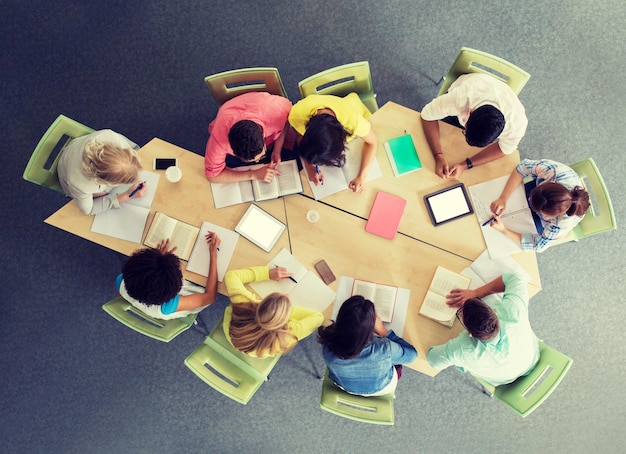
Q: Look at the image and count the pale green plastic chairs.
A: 9